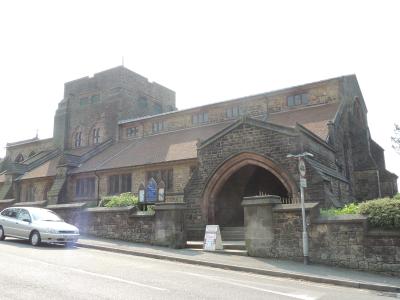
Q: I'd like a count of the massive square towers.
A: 1